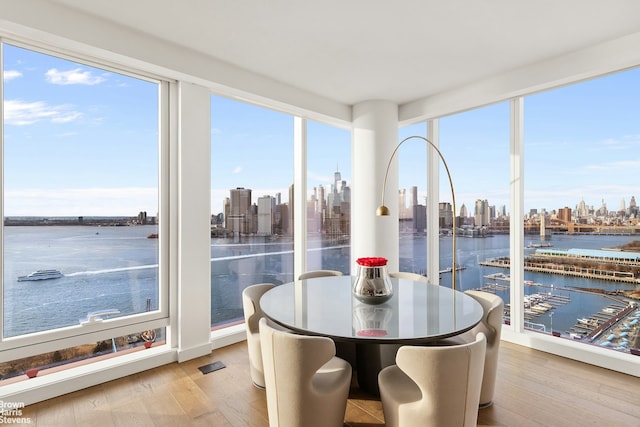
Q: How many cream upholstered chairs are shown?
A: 6